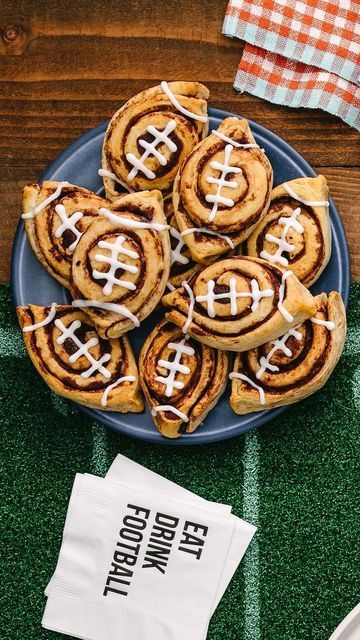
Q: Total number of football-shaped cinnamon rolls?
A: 10